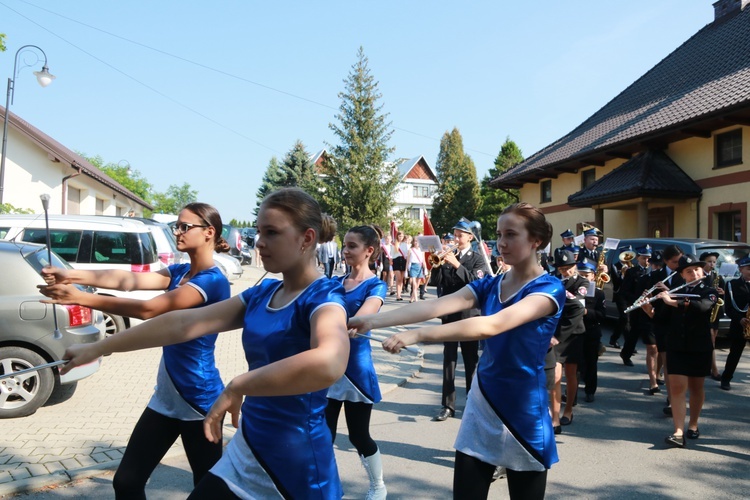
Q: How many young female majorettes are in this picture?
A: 4